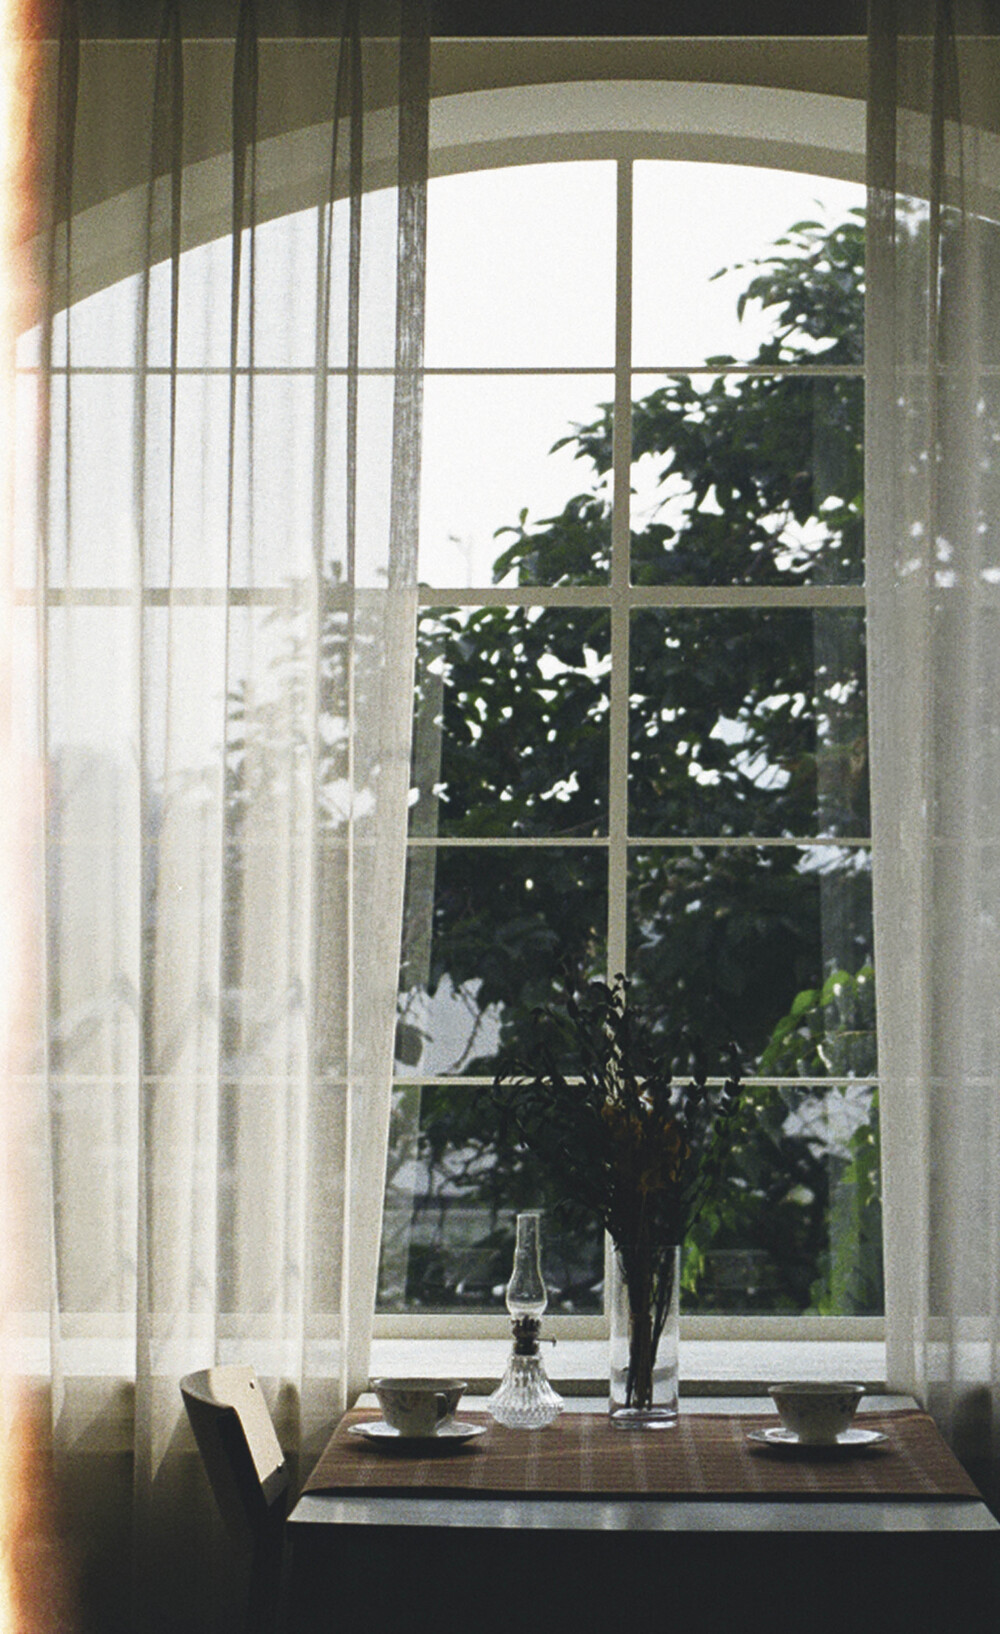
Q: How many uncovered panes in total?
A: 10